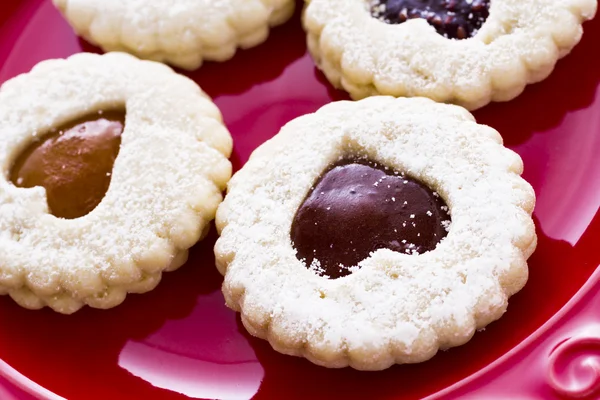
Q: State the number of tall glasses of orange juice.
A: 0